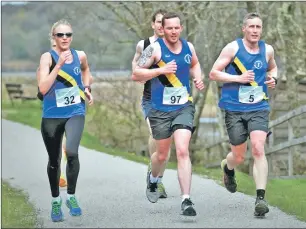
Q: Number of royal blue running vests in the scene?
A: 3